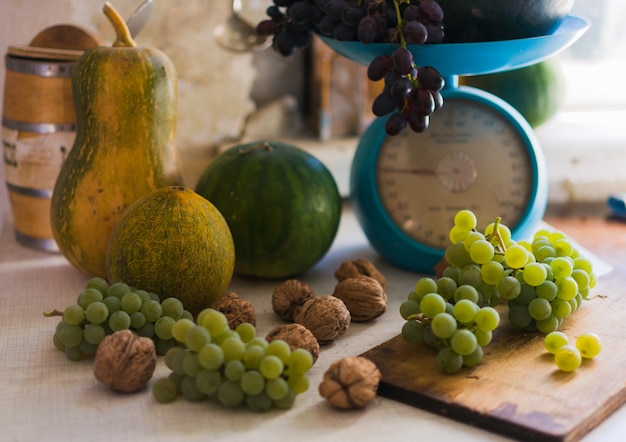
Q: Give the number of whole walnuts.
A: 8